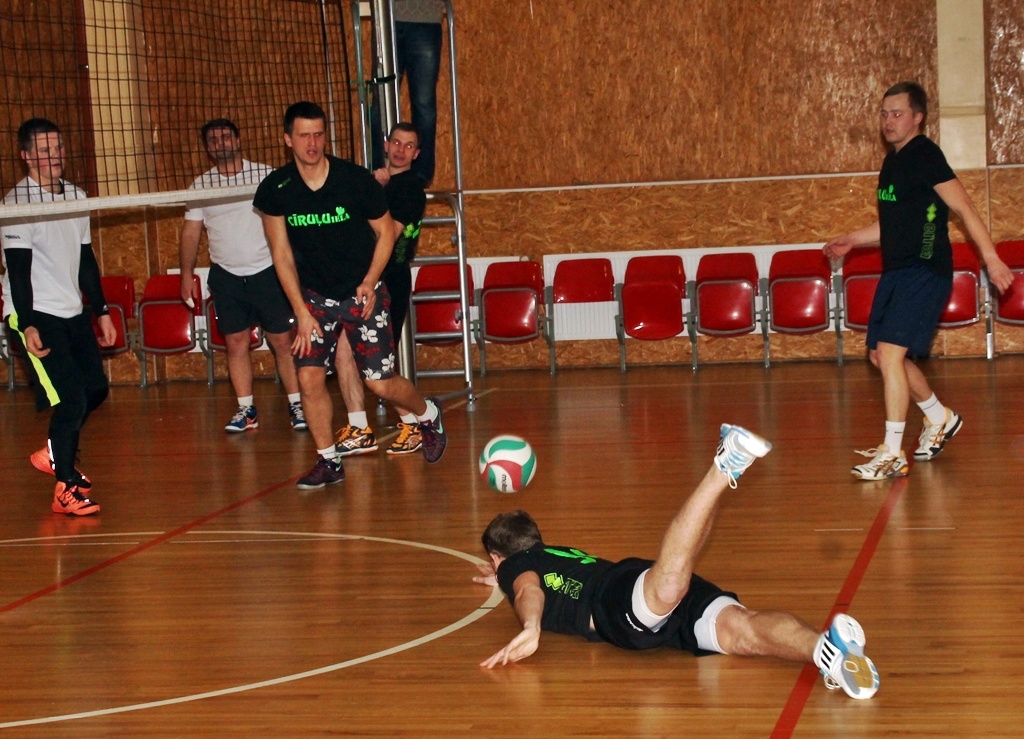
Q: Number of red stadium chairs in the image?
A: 13